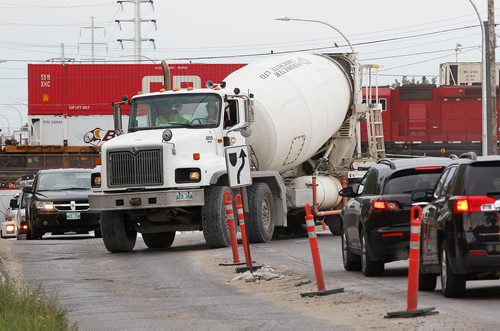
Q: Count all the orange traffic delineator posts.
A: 4